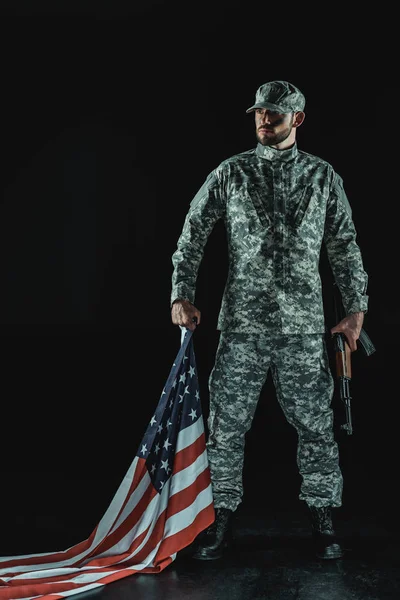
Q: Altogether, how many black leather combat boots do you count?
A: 2